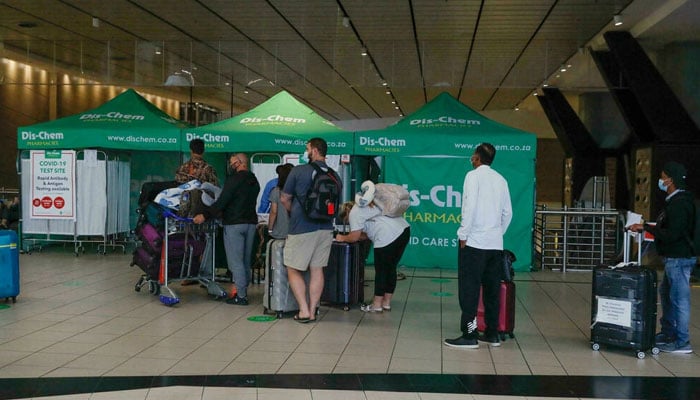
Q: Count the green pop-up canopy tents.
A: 3